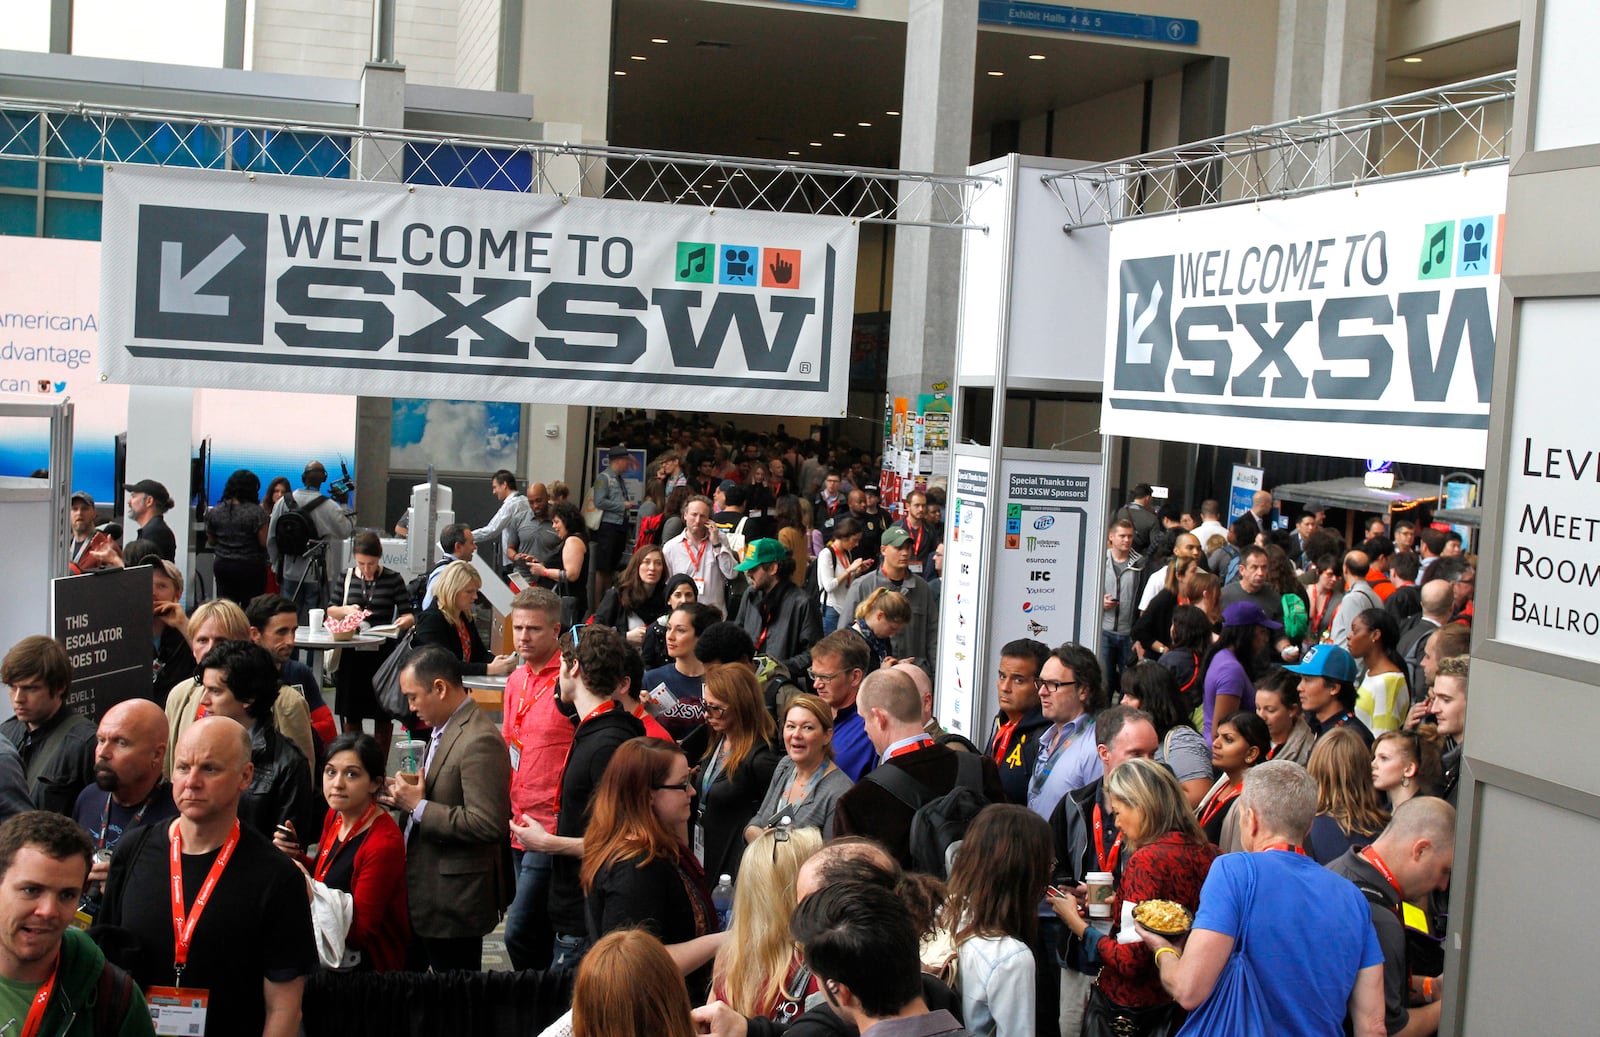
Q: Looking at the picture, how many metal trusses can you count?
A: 2